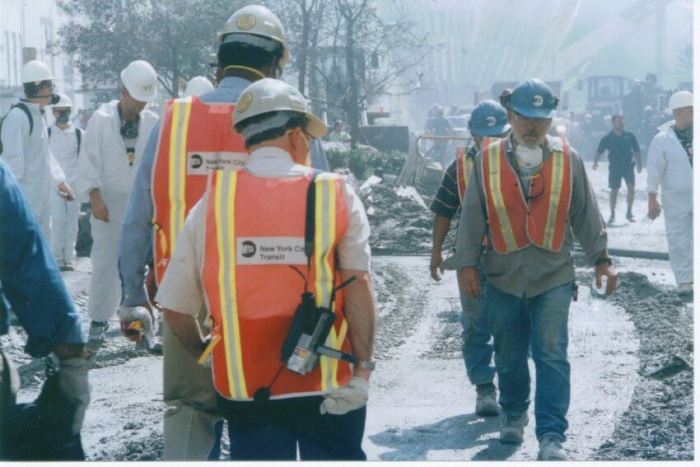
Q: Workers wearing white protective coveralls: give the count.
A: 4